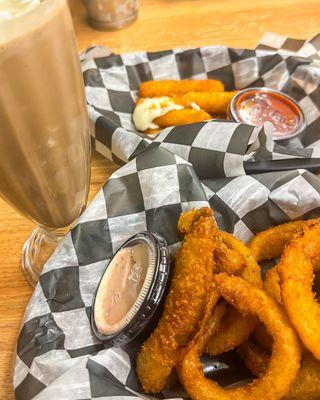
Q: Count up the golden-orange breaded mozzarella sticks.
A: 3